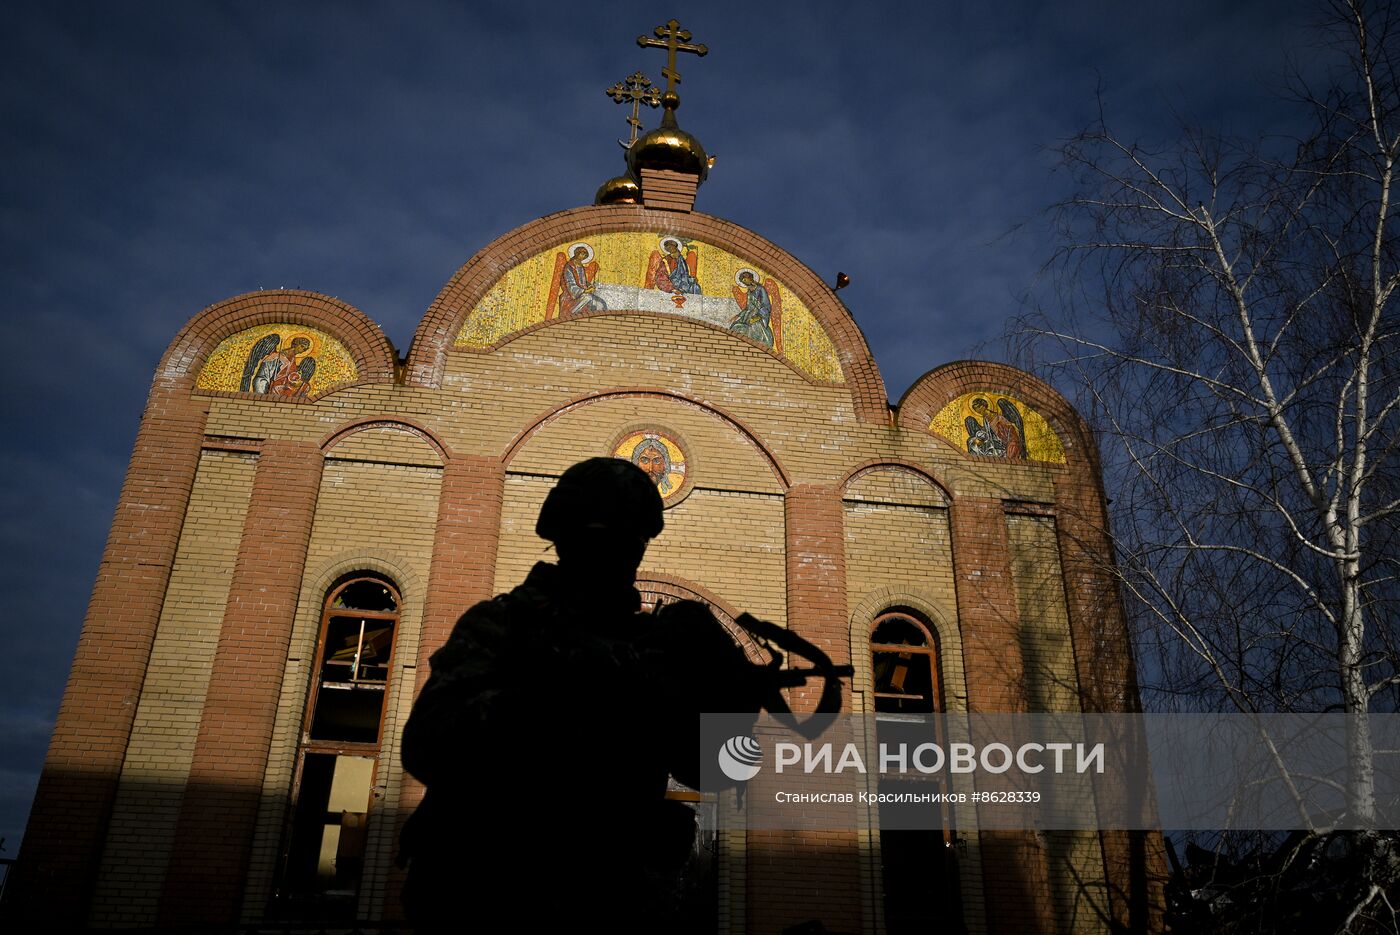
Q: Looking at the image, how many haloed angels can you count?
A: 5